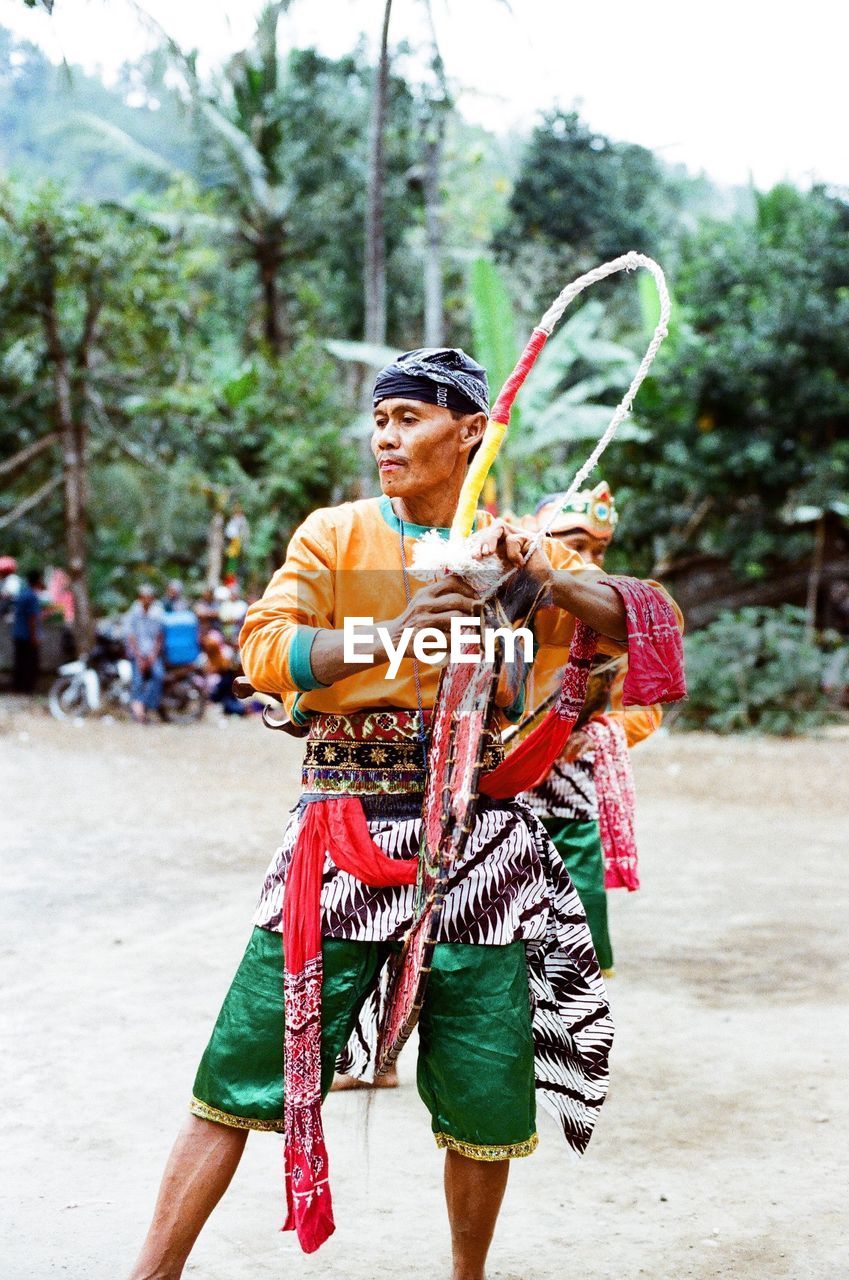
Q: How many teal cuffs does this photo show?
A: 1